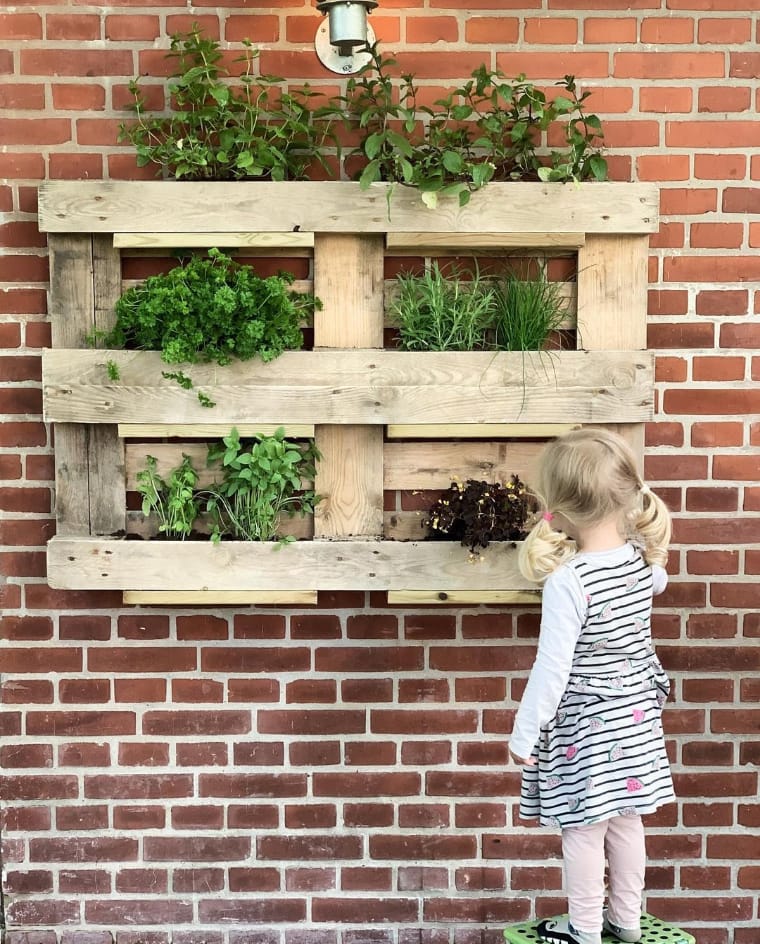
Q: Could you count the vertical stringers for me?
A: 3